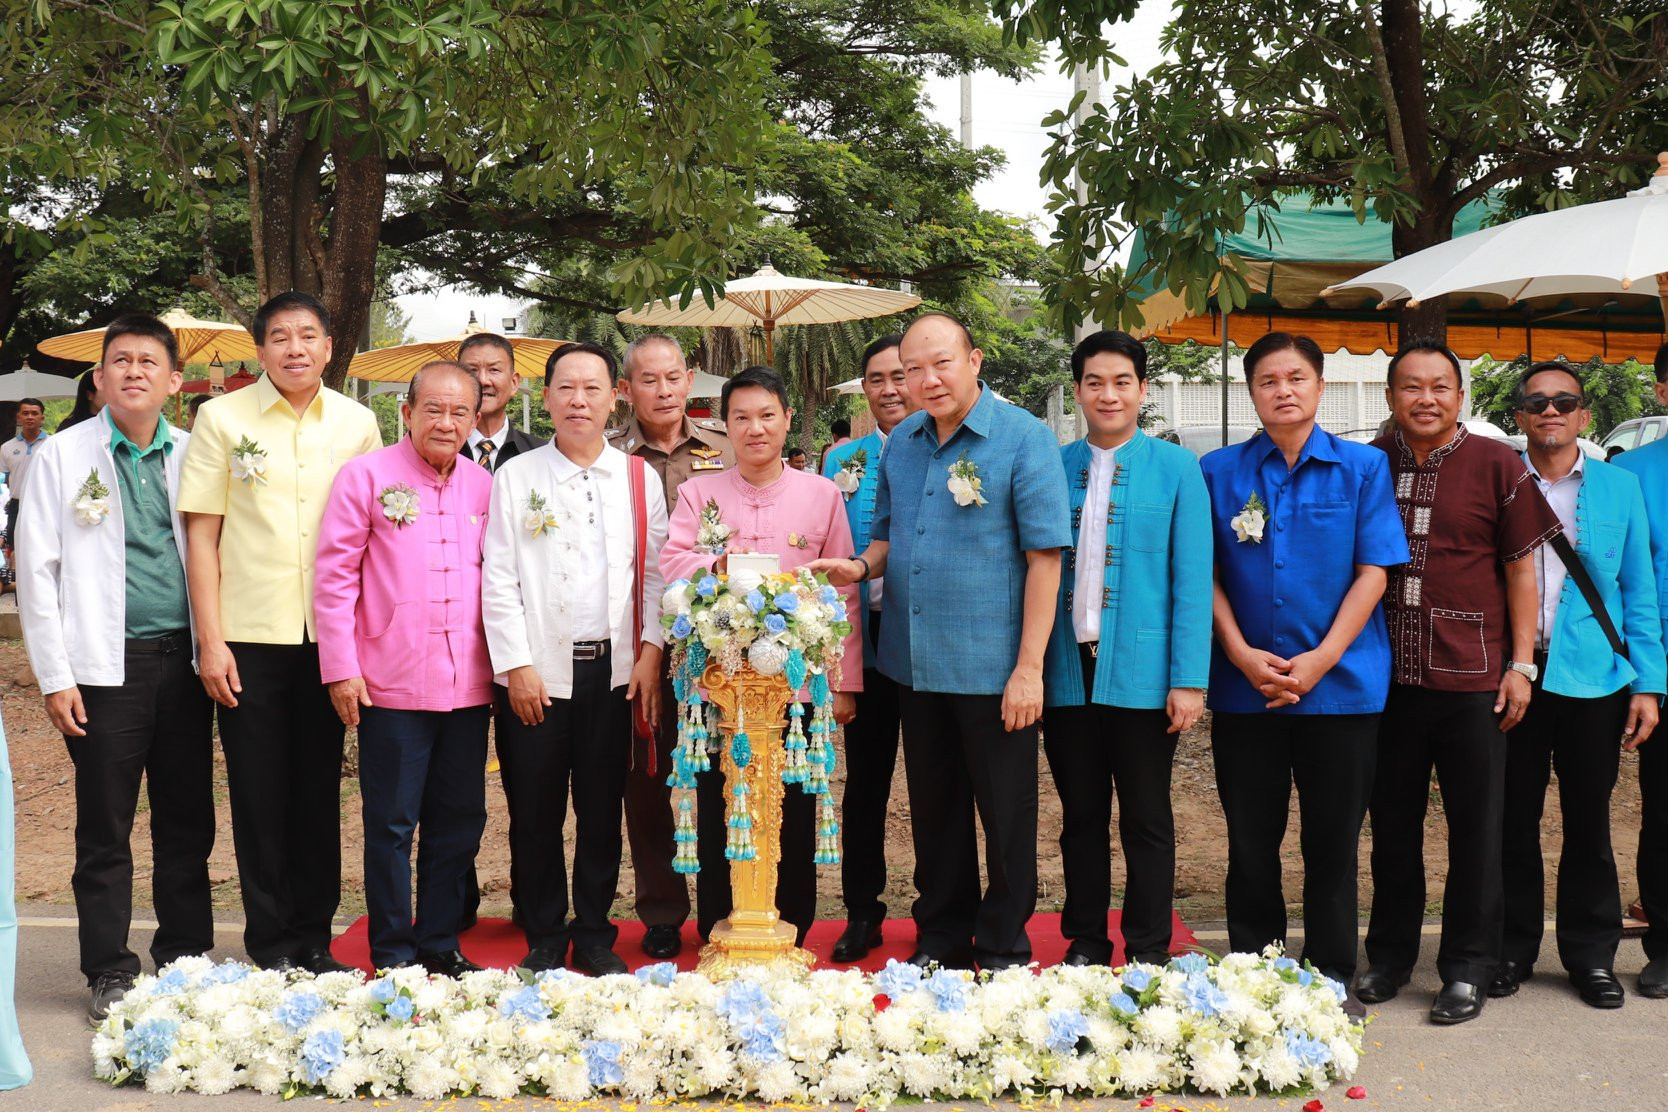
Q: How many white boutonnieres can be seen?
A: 8